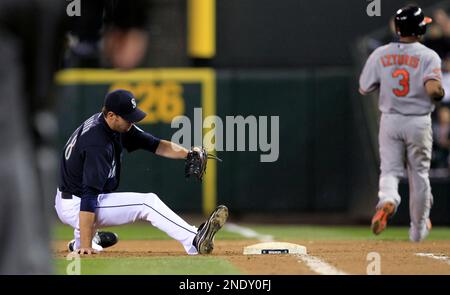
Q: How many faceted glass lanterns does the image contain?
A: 0